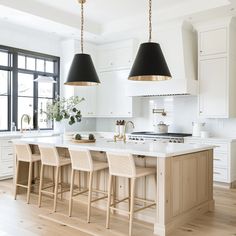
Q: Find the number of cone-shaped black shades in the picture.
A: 2